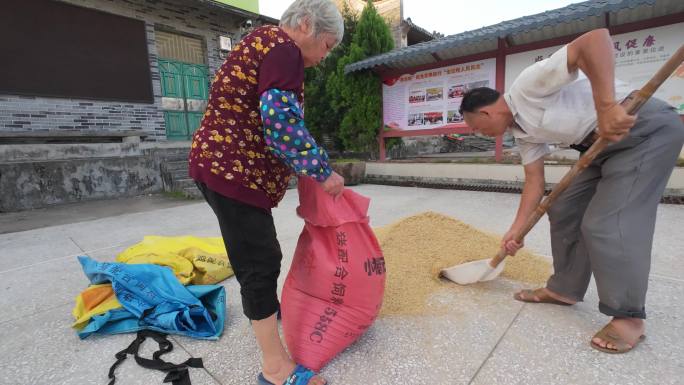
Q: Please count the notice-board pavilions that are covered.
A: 1